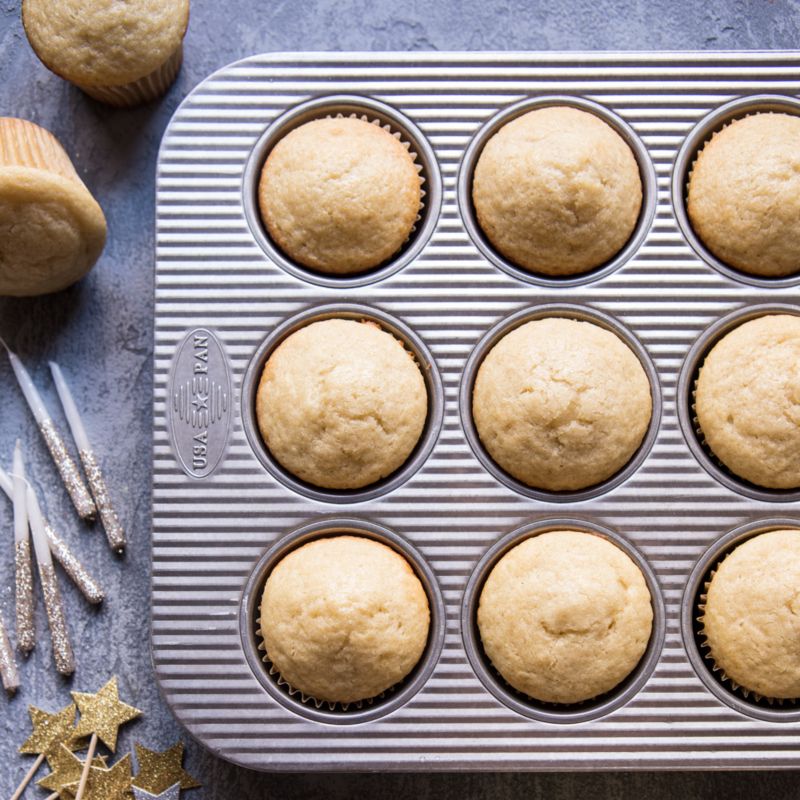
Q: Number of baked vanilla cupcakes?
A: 11